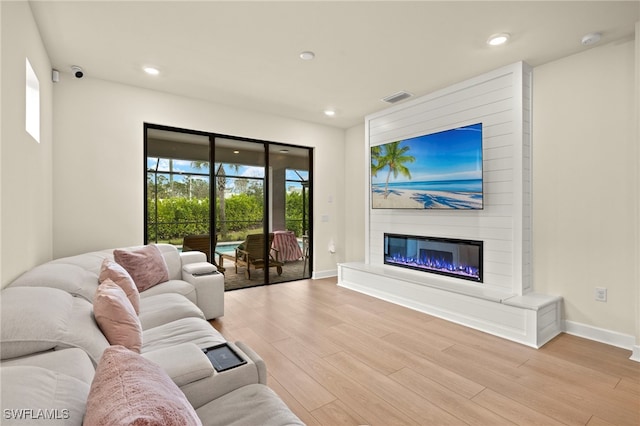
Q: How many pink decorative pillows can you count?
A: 4